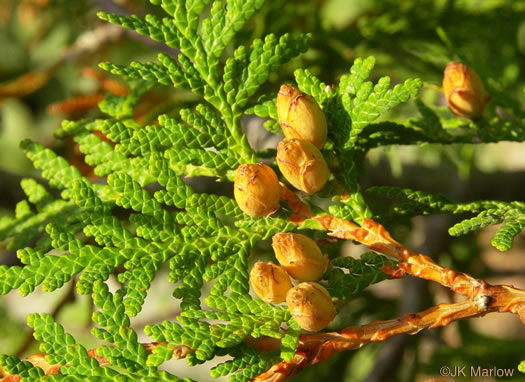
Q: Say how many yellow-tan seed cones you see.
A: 7